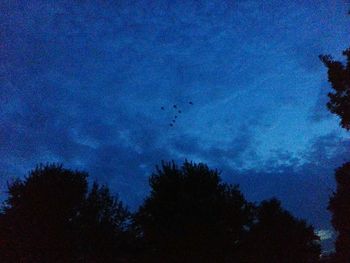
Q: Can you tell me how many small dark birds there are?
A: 7